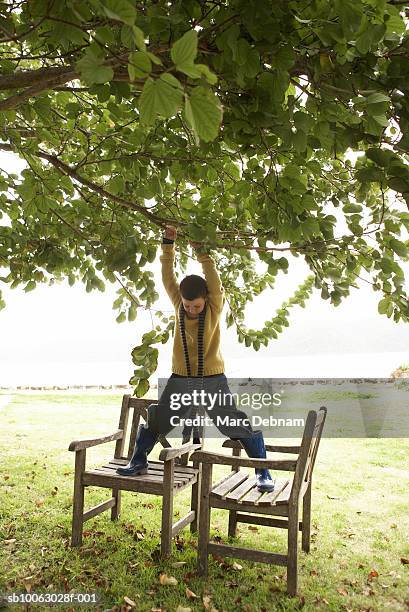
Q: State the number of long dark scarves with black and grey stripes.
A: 1